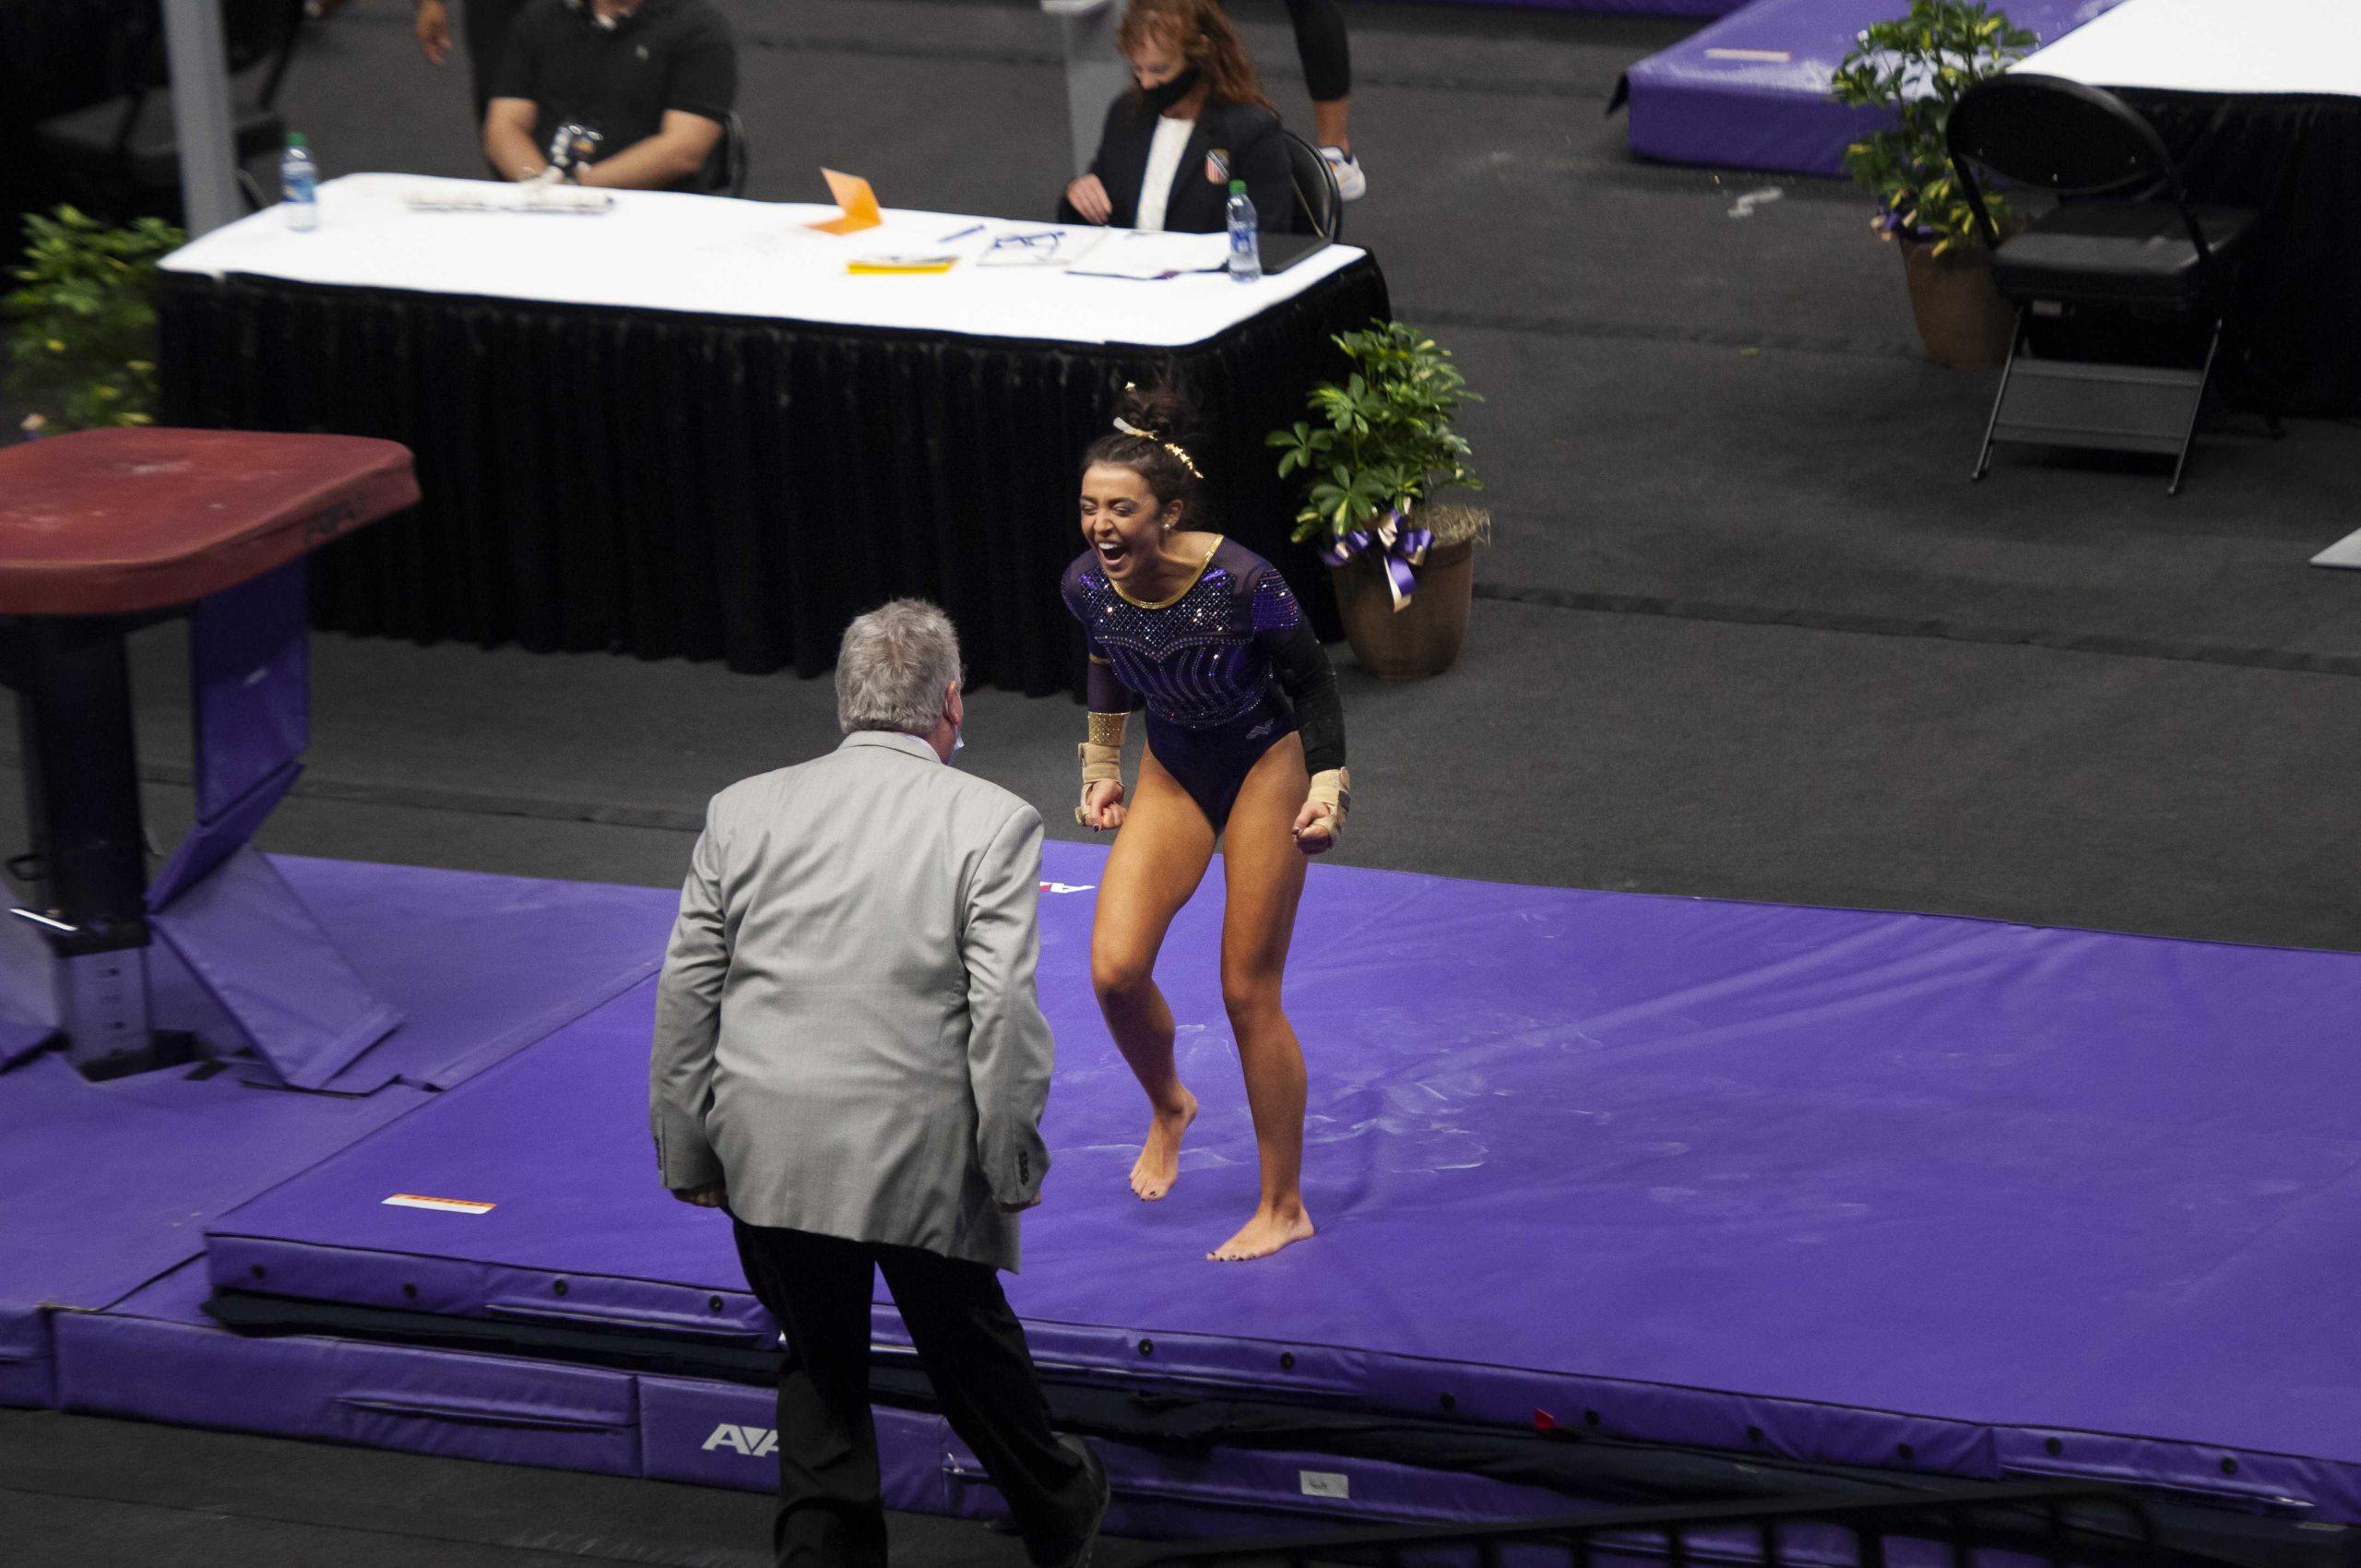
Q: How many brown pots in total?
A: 2